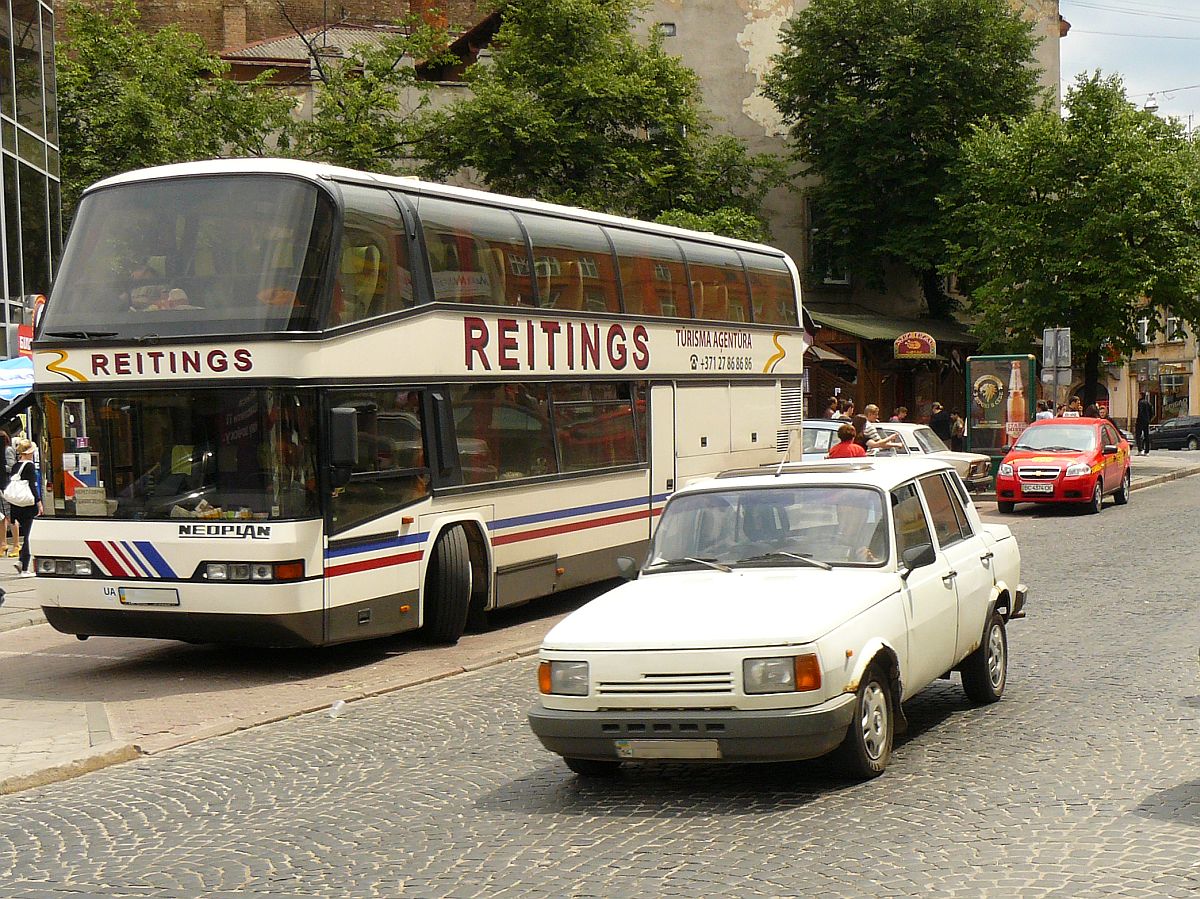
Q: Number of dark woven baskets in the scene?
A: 0